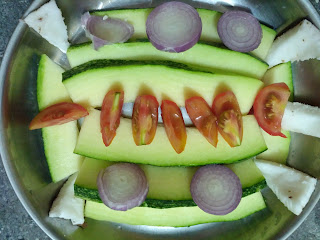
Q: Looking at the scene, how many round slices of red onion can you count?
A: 4